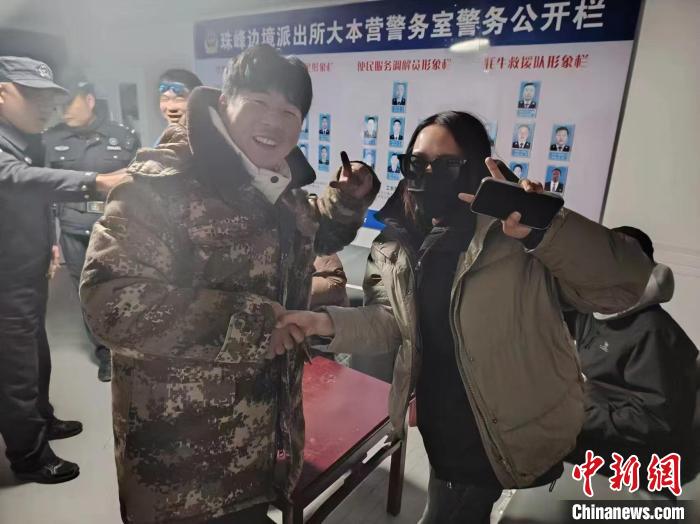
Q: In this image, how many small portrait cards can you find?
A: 15